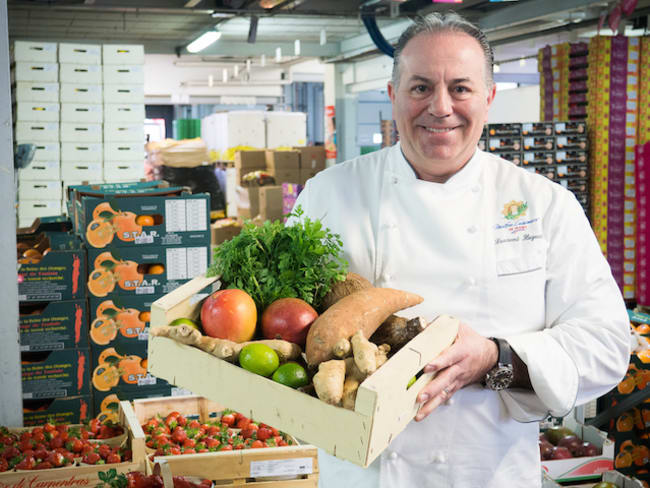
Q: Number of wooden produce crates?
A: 3